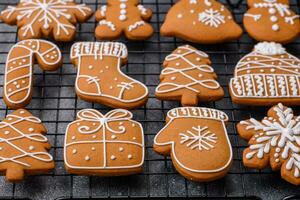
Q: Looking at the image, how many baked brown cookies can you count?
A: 12